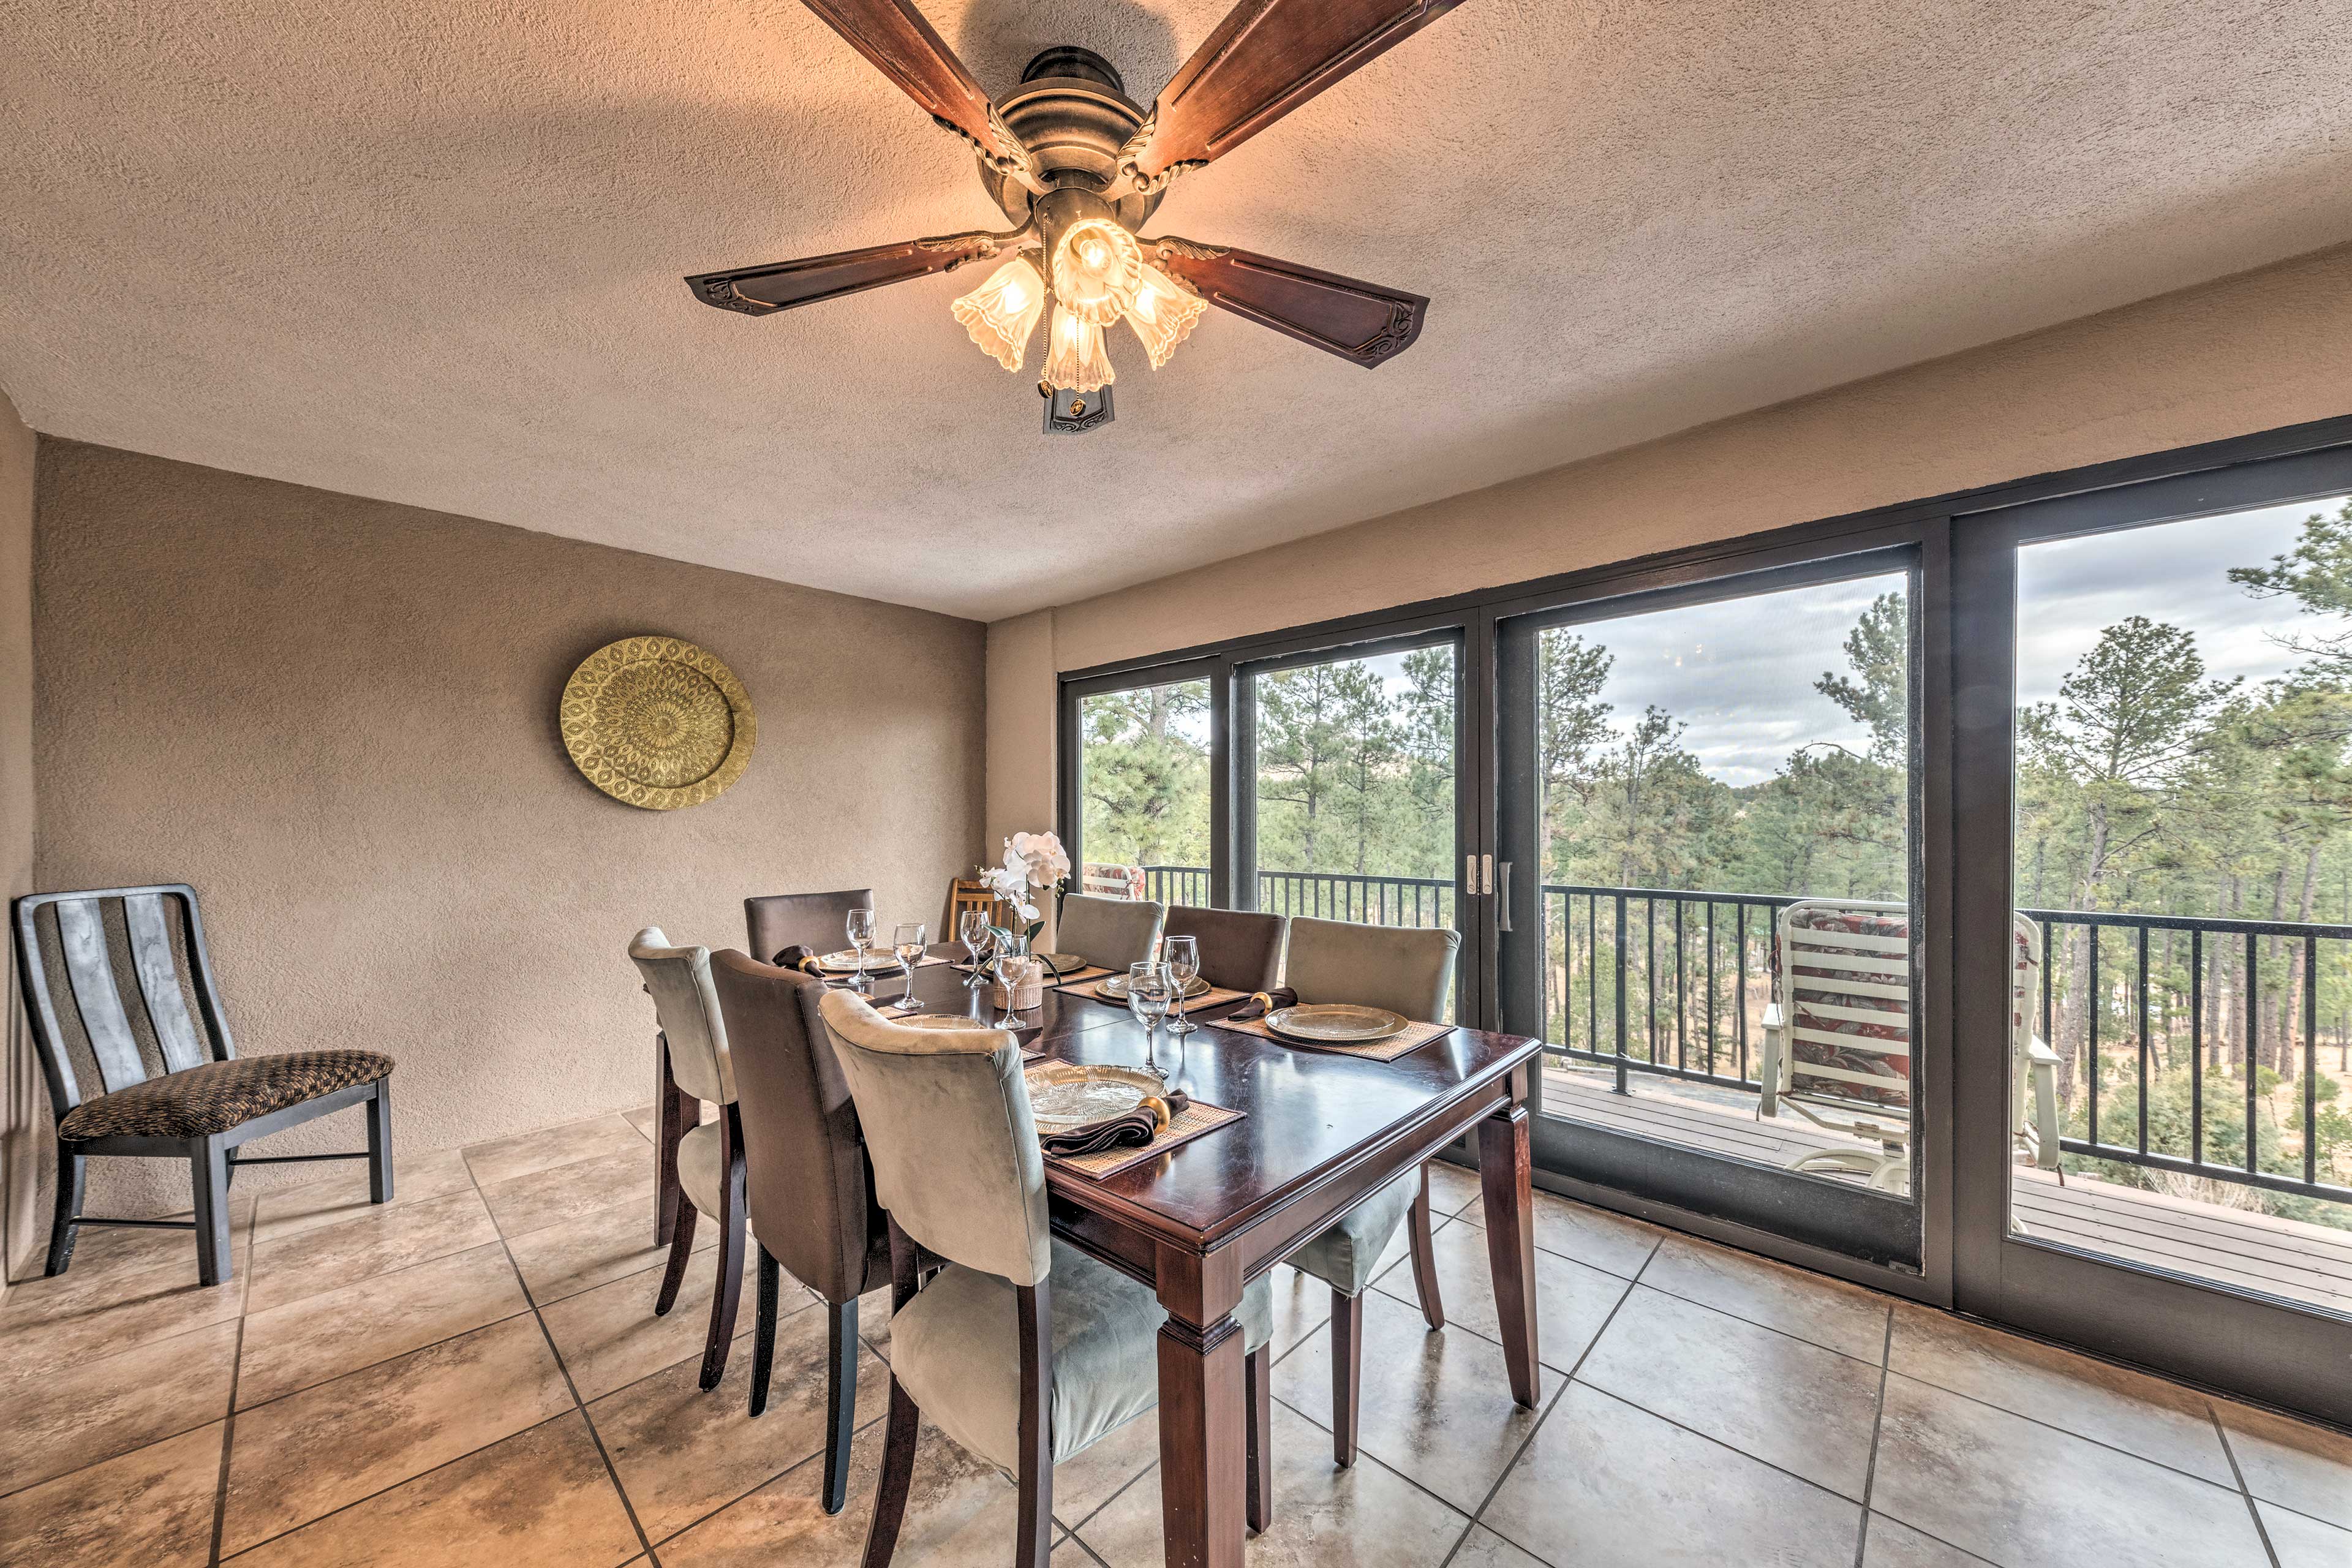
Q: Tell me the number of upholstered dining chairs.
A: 7